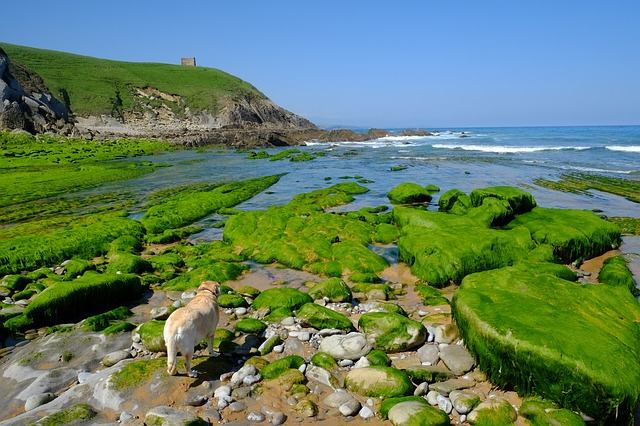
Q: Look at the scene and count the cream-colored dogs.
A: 1